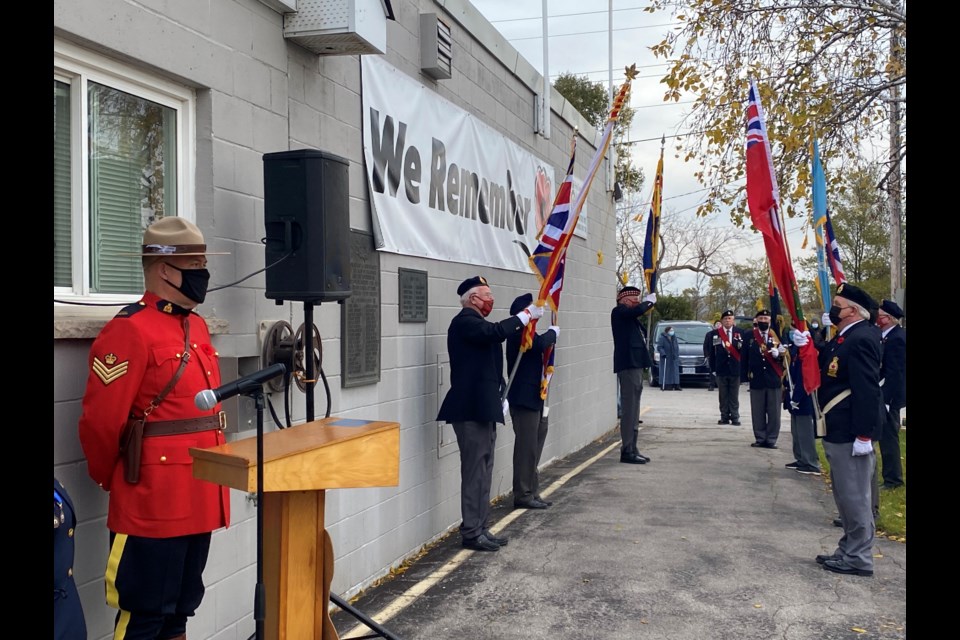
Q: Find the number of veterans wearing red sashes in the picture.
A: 2